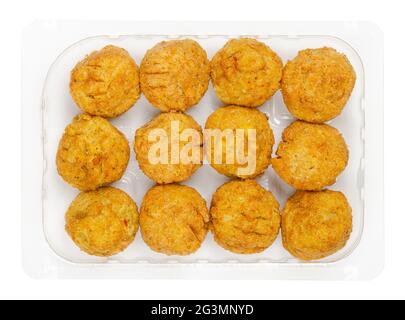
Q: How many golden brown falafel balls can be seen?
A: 12